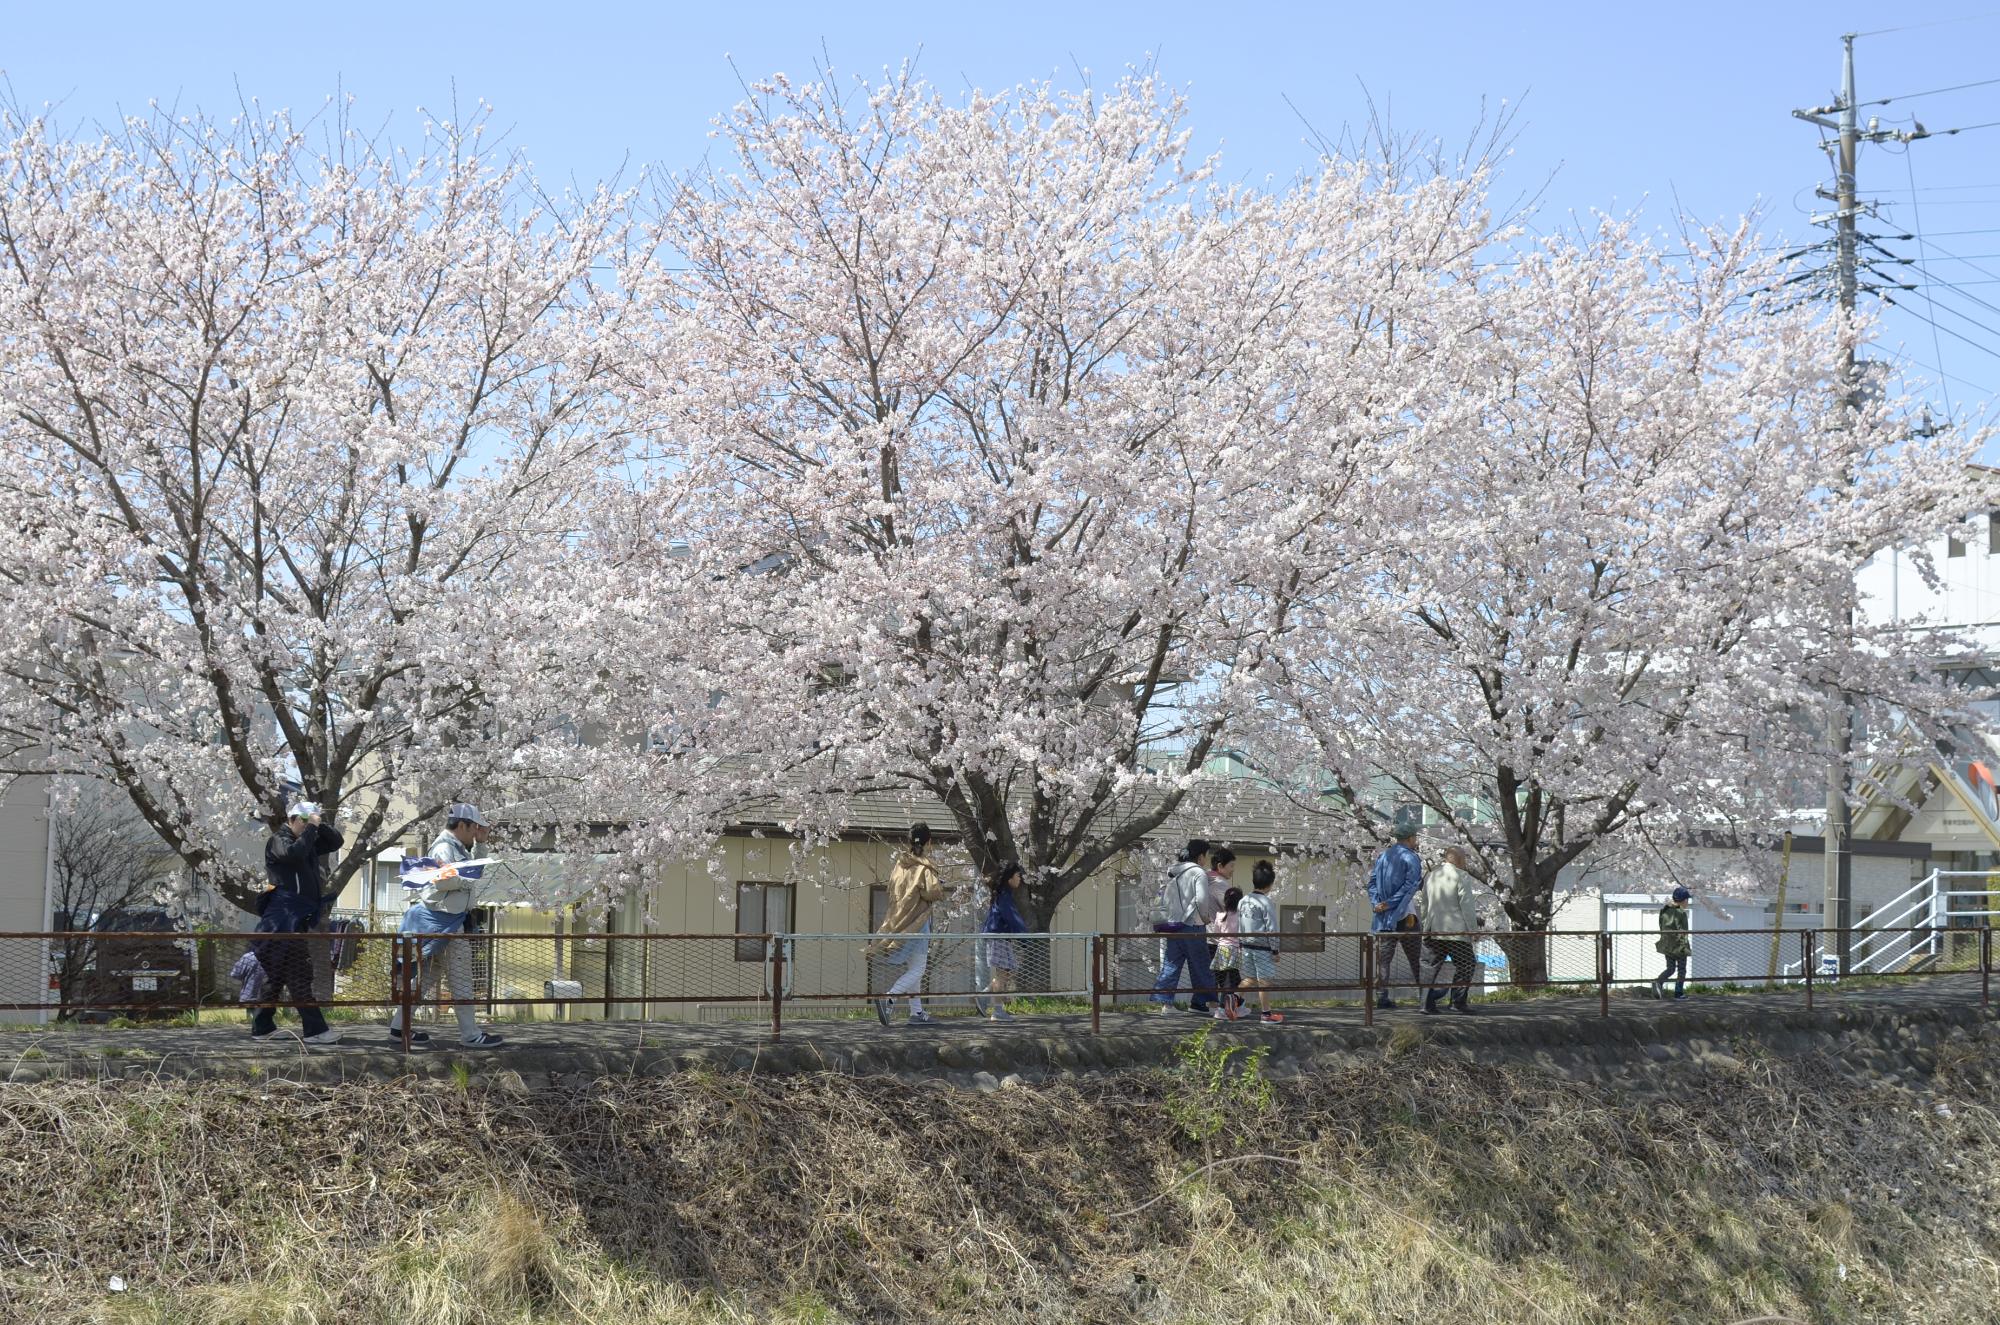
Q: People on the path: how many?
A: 11